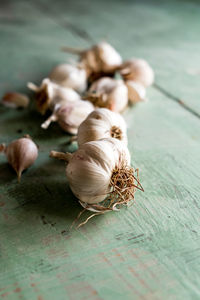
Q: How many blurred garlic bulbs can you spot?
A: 6